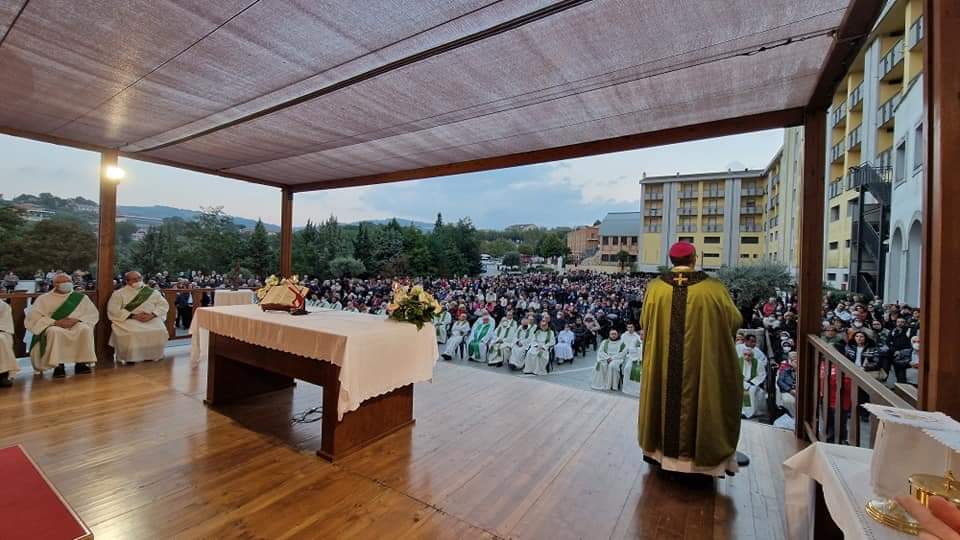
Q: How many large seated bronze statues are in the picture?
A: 0